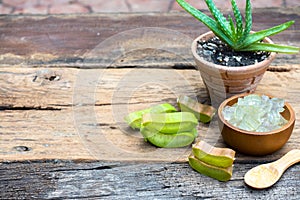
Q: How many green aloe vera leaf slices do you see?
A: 6